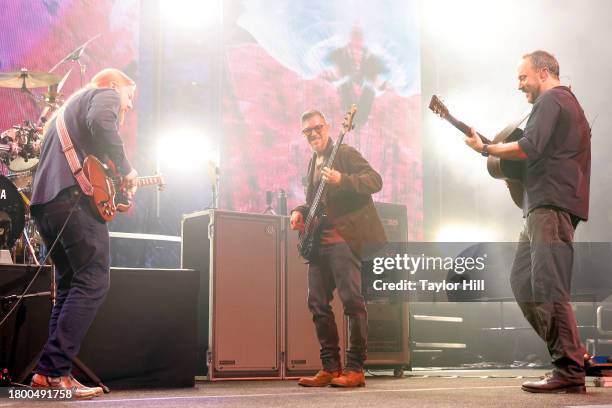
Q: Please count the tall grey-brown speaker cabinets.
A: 2